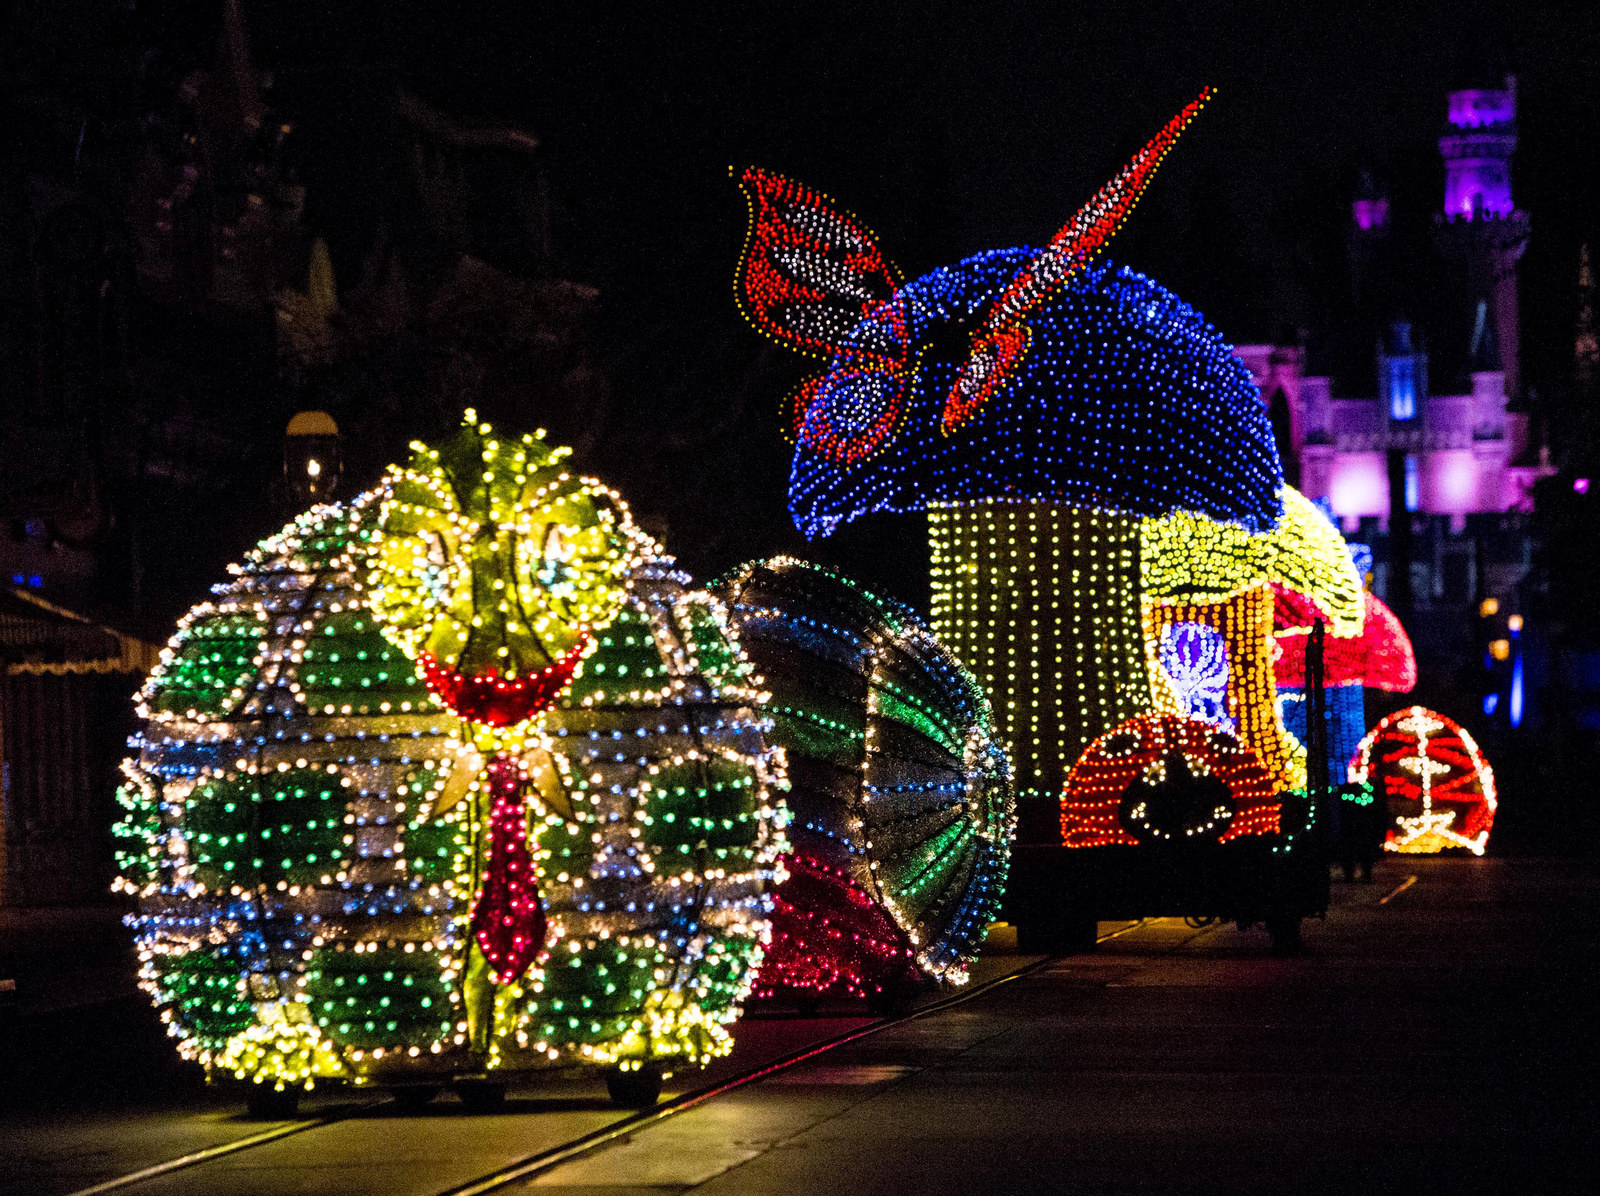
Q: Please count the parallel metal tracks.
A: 2